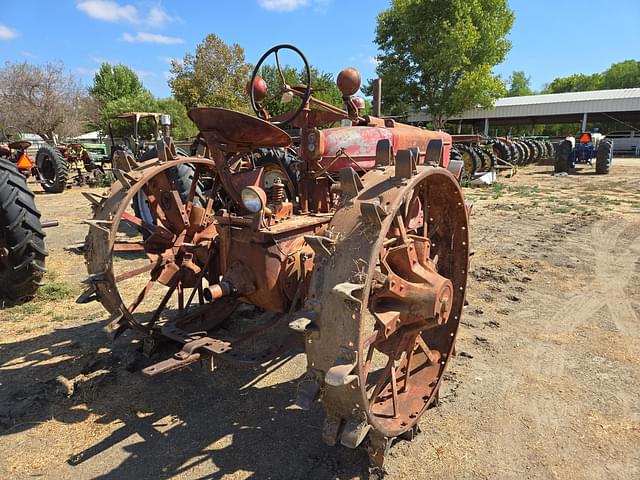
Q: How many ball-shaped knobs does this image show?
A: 2